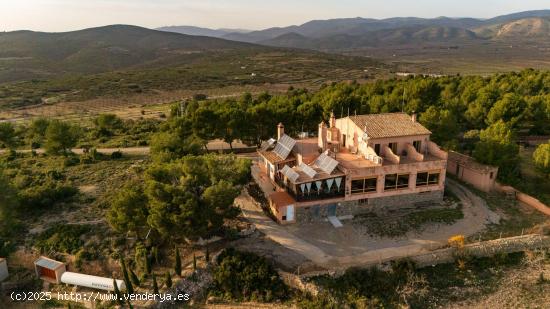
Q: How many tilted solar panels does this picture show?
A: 5